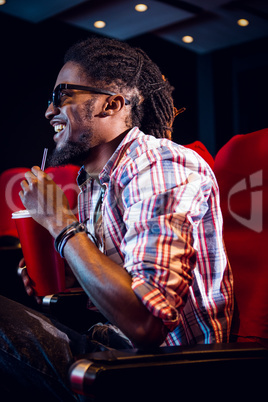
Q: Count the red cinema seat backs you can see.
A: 4